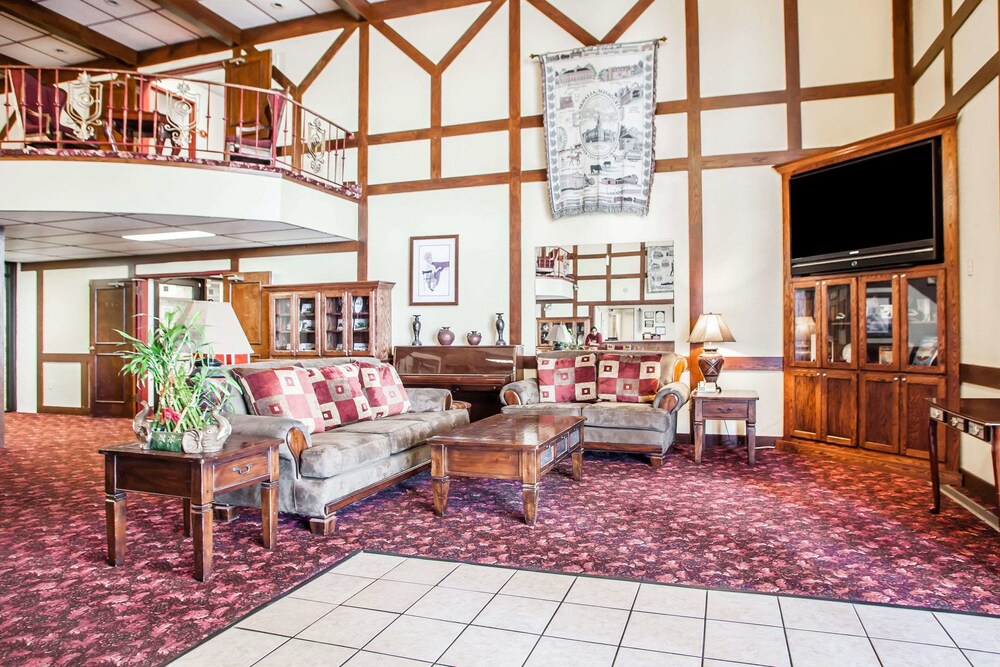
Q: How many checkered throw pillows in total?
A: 5